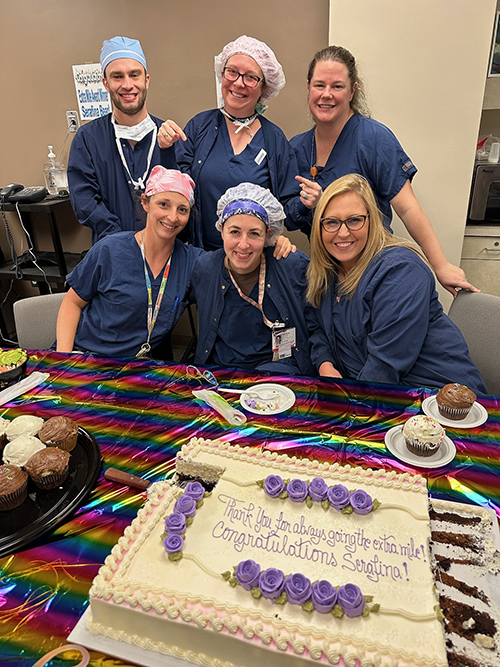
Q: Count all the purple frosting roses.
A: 14